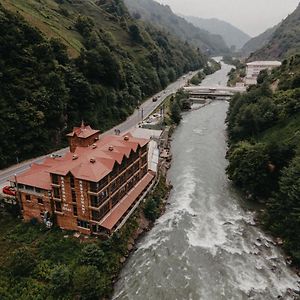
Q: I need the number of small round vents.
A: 5